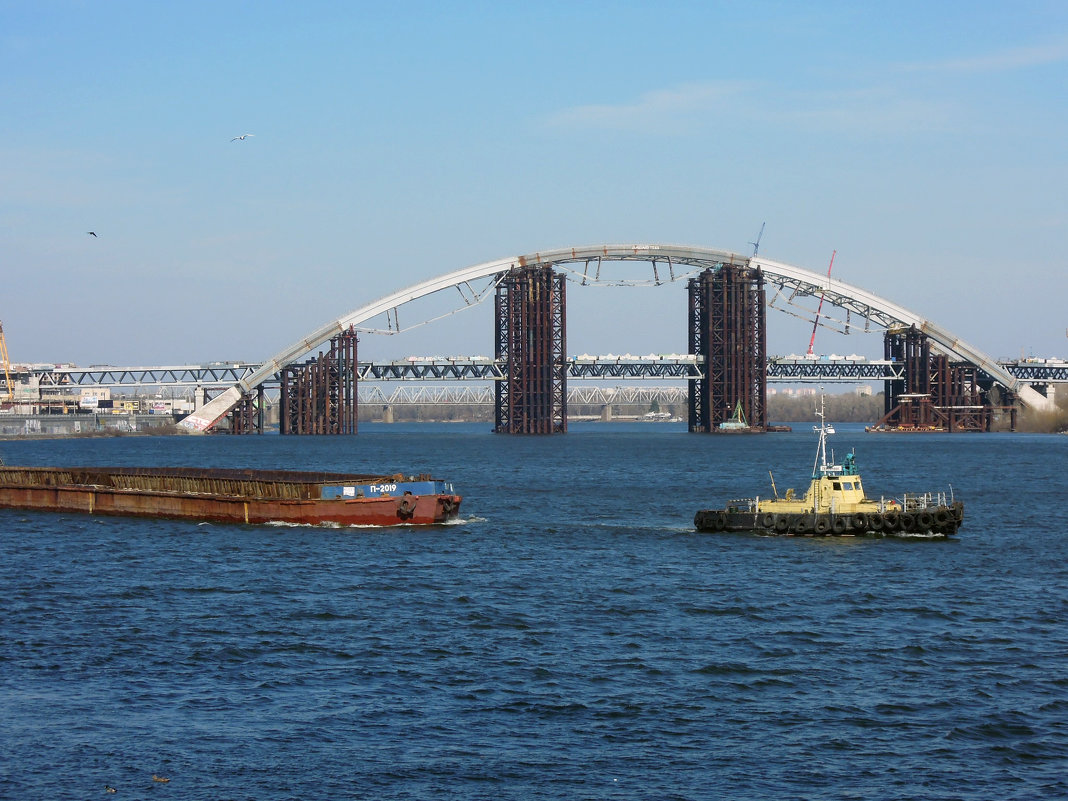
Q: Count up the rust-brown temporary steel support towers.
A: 4